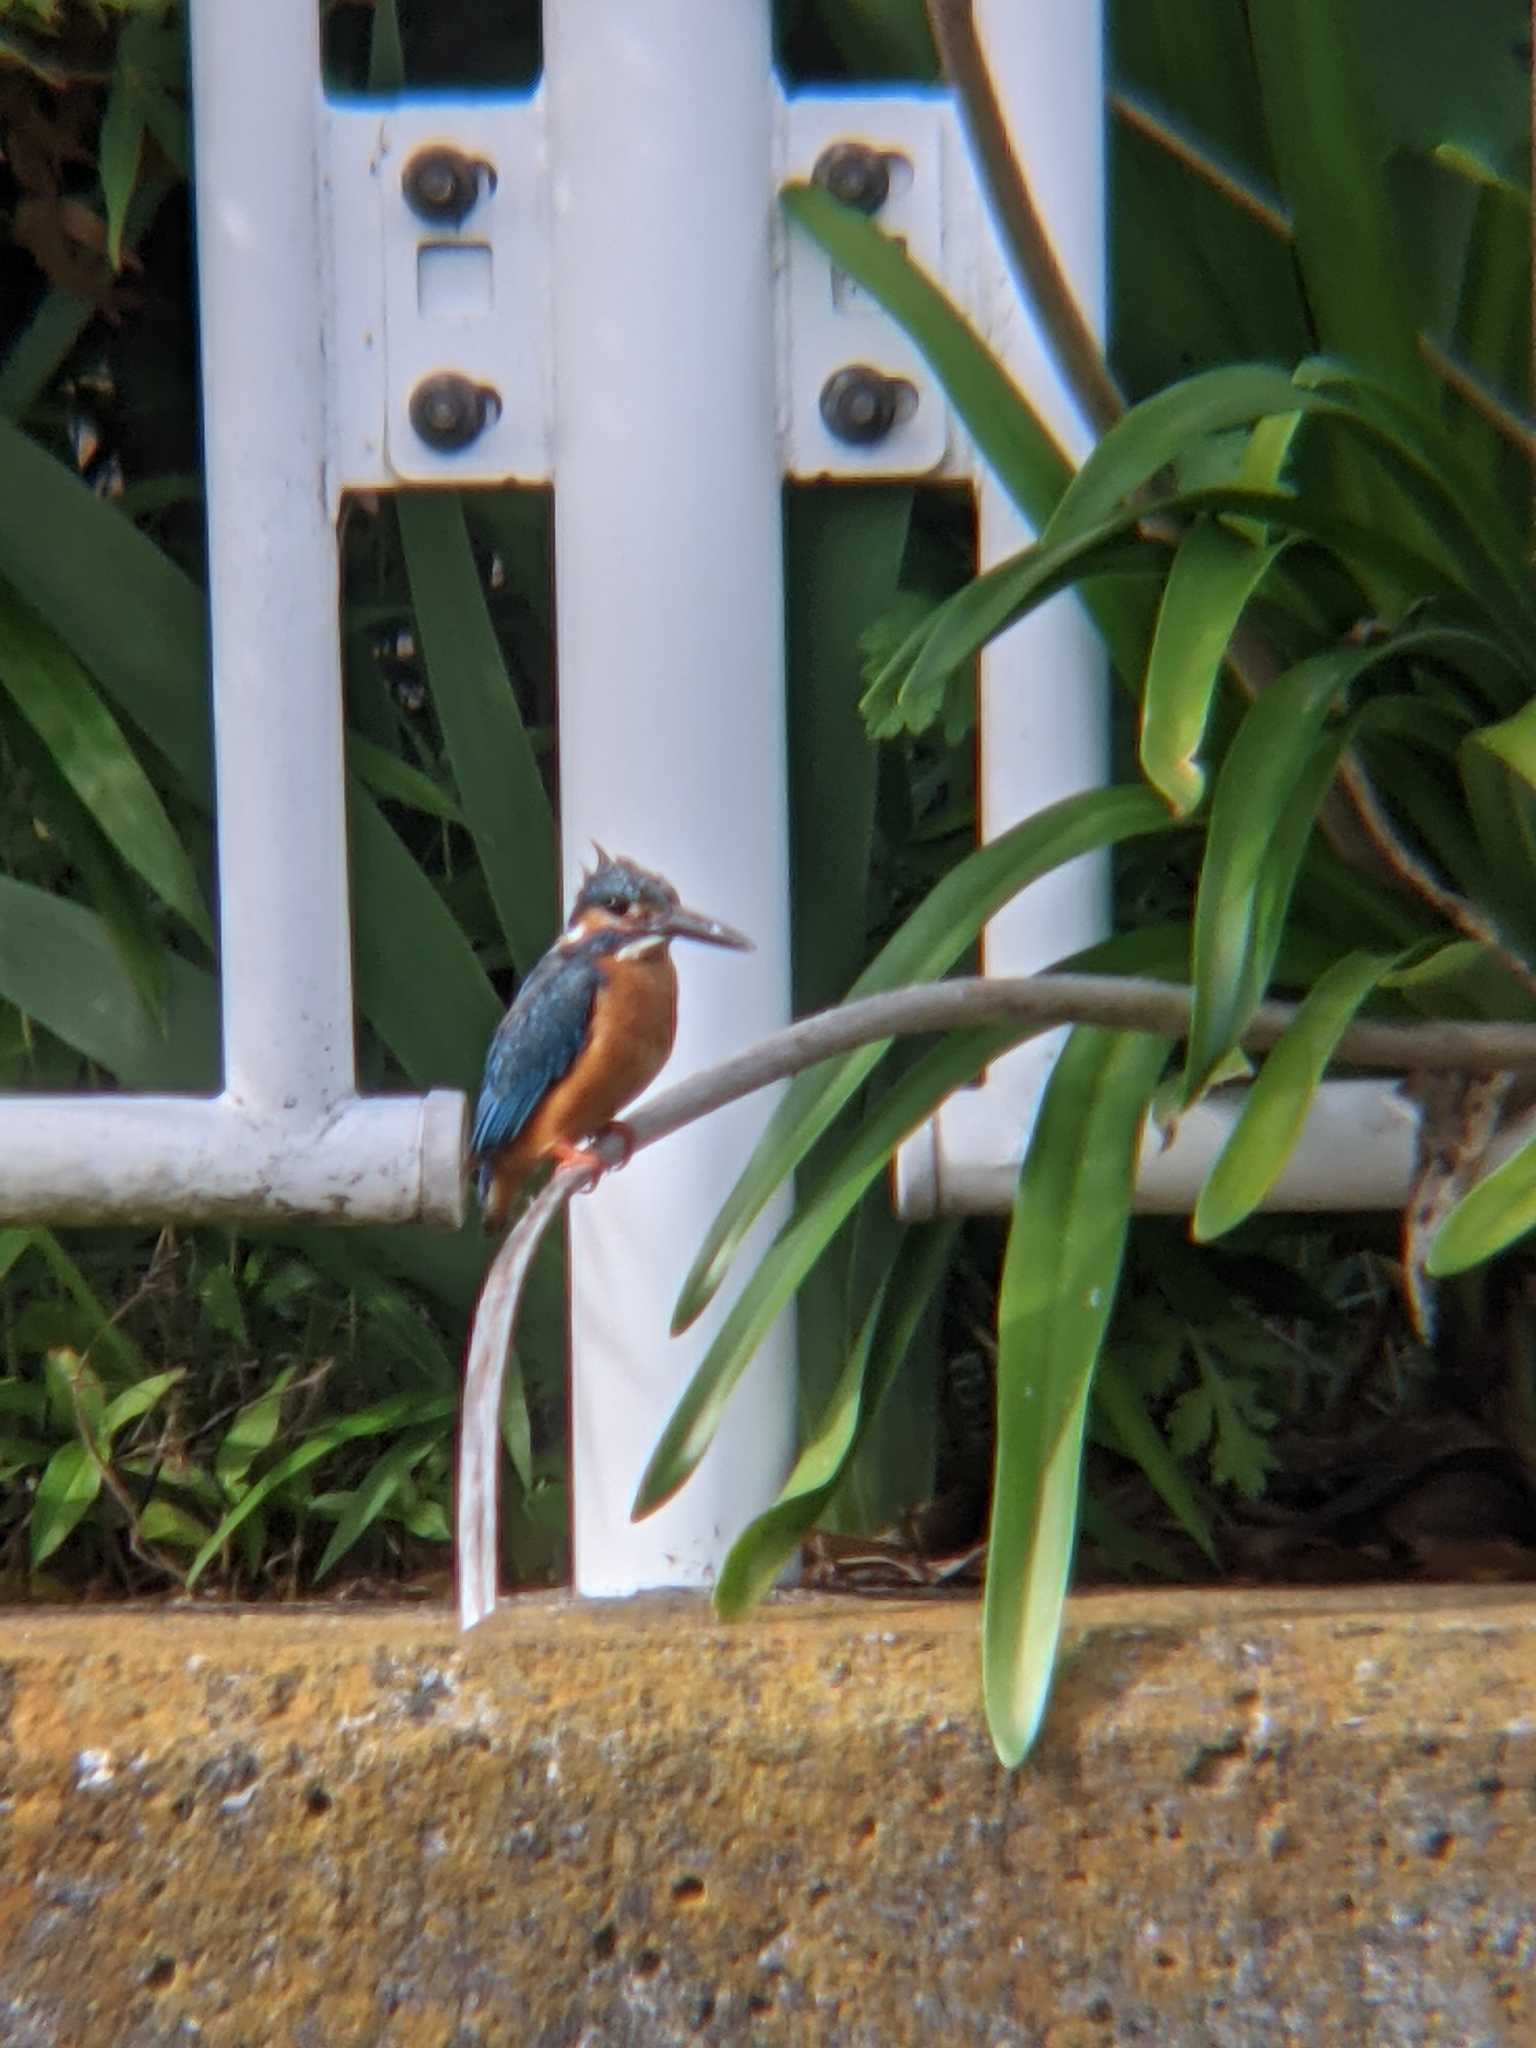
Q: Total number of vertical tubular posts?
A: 3